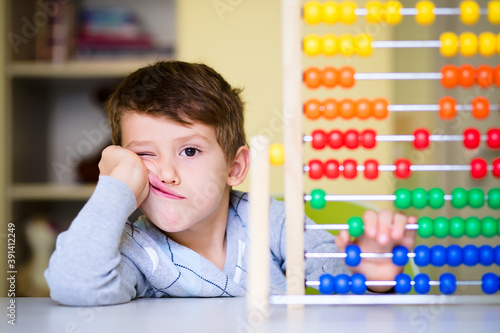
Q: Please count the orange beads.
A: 14